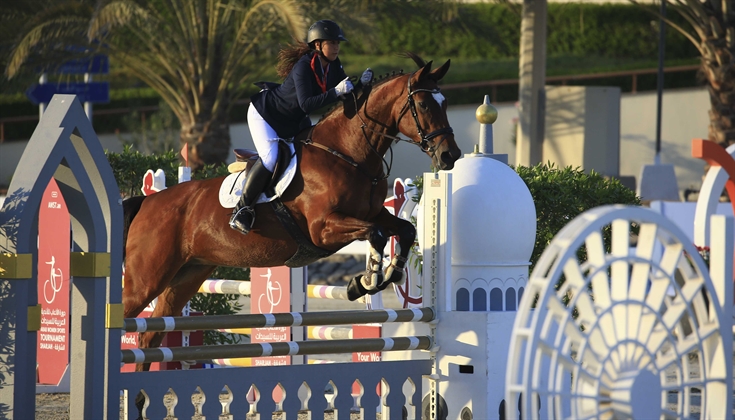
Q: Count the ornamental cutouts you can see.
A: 11